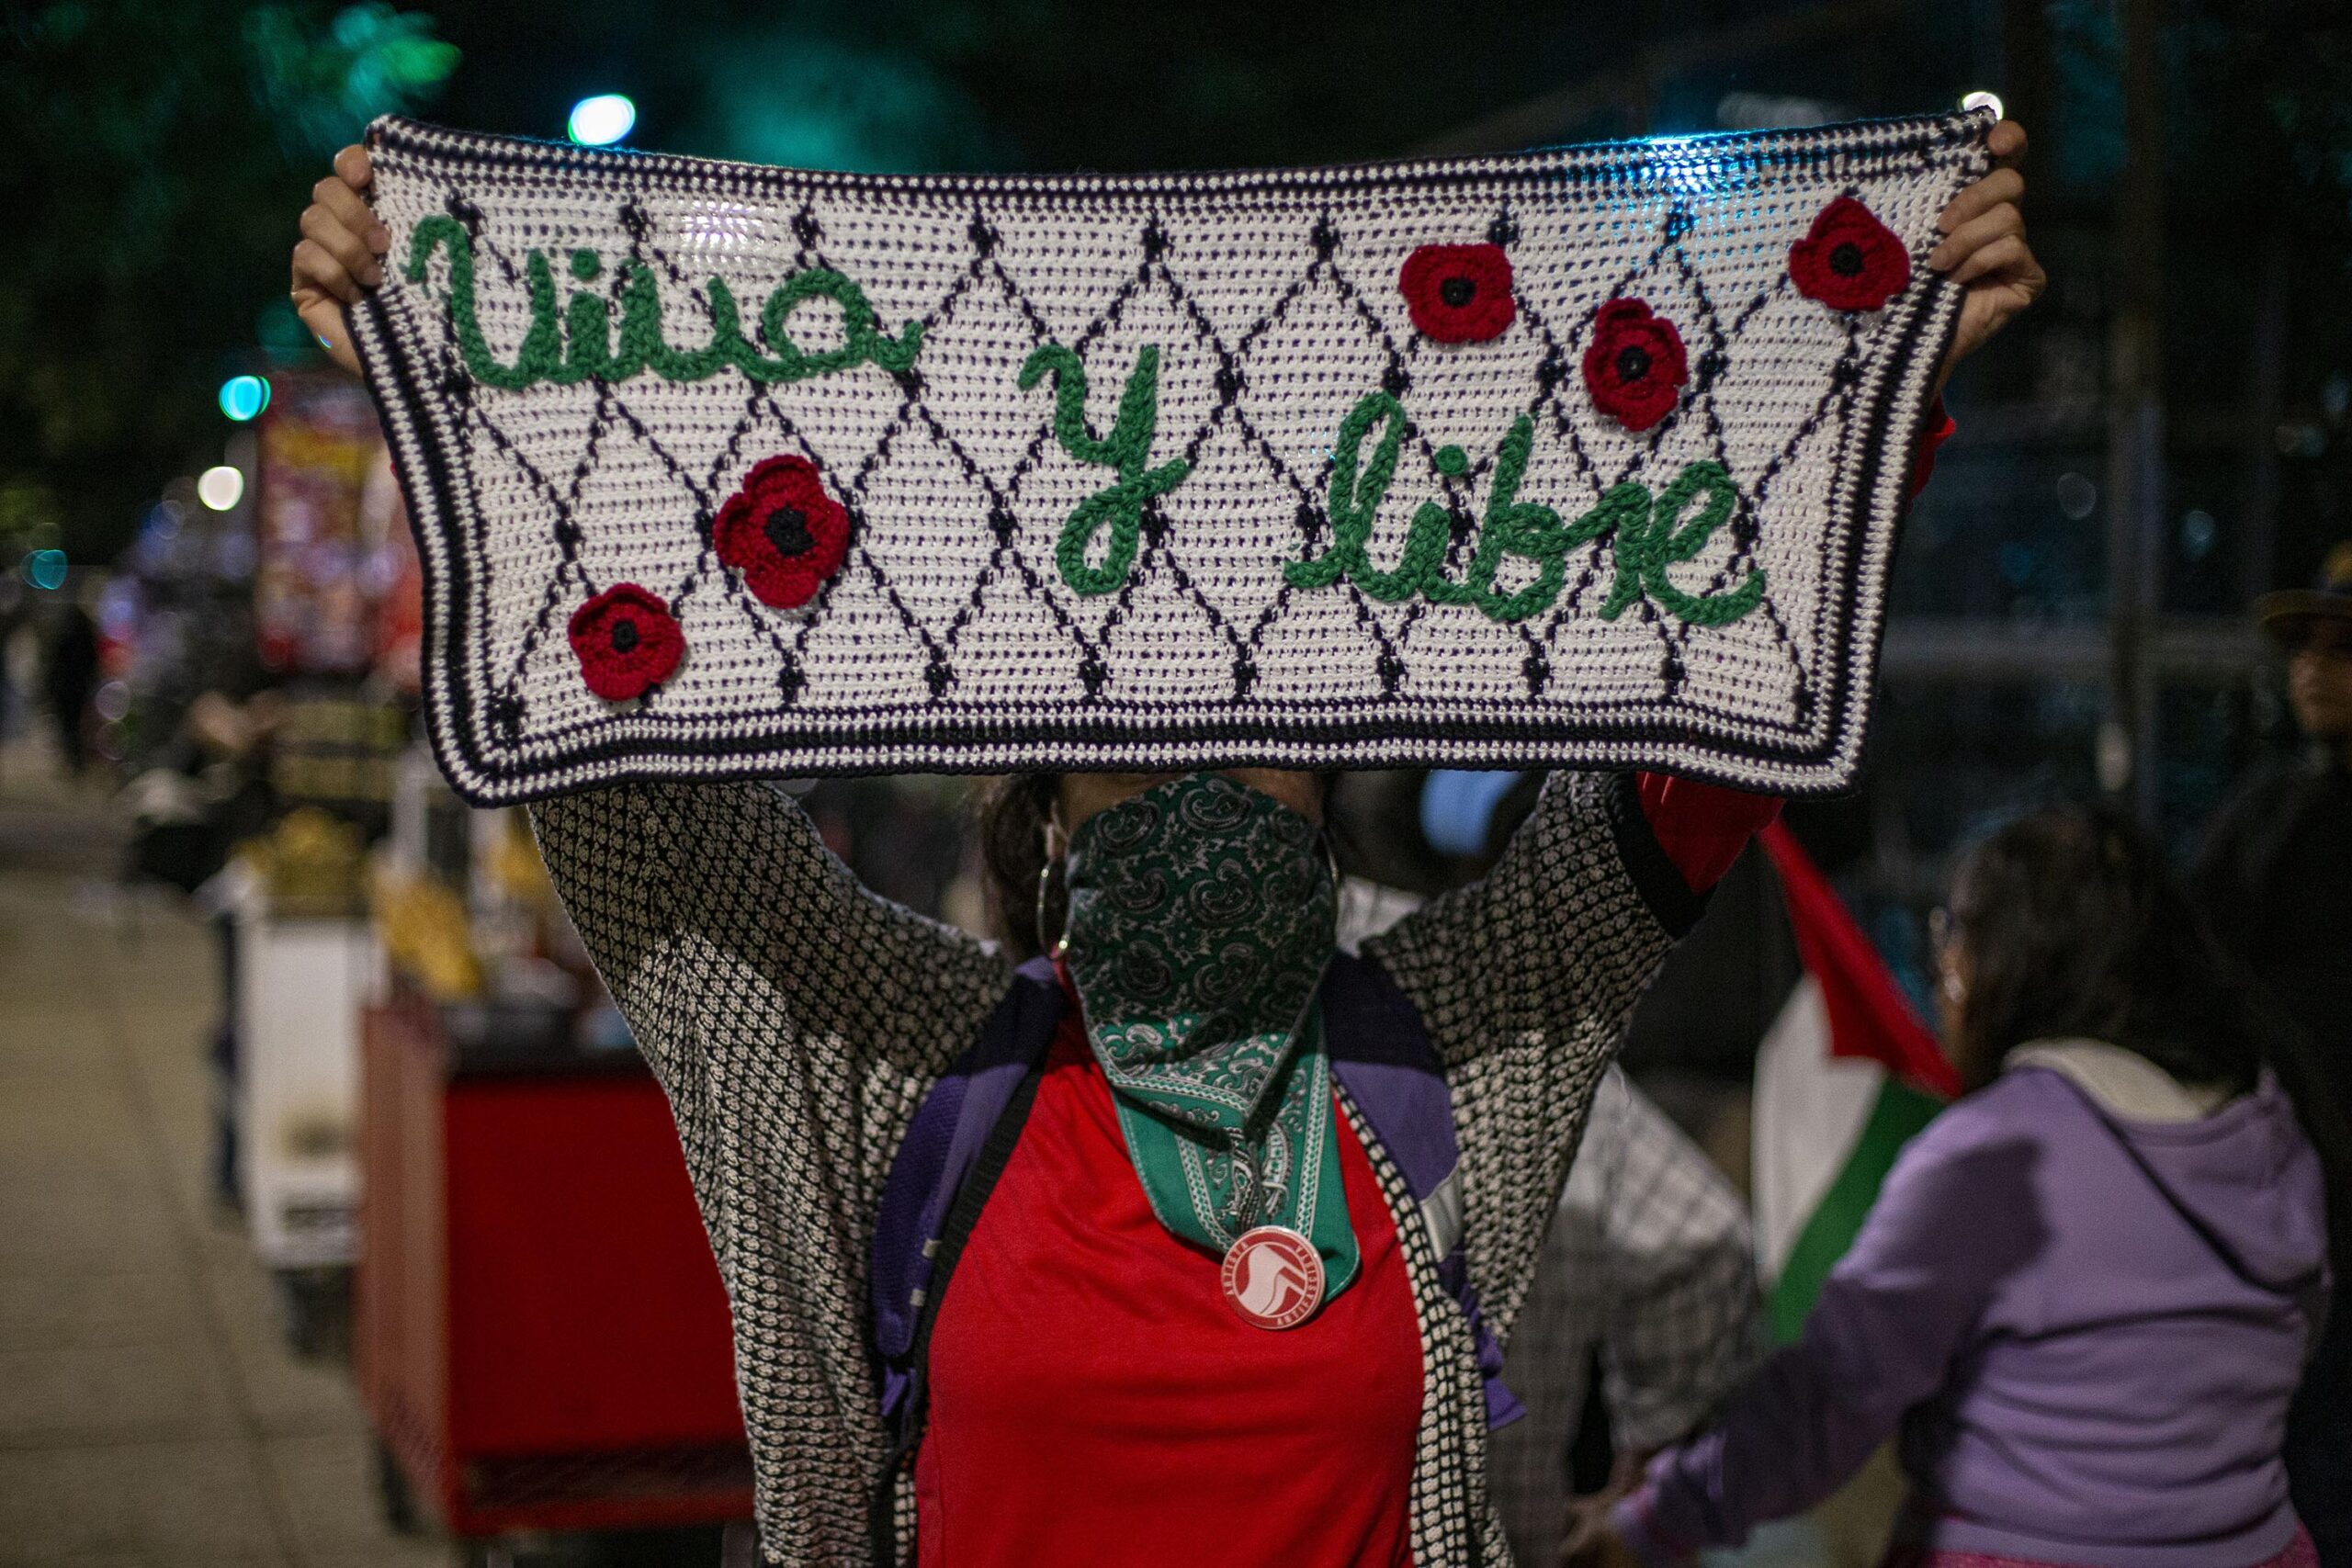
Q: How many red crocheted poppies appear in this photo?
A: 5